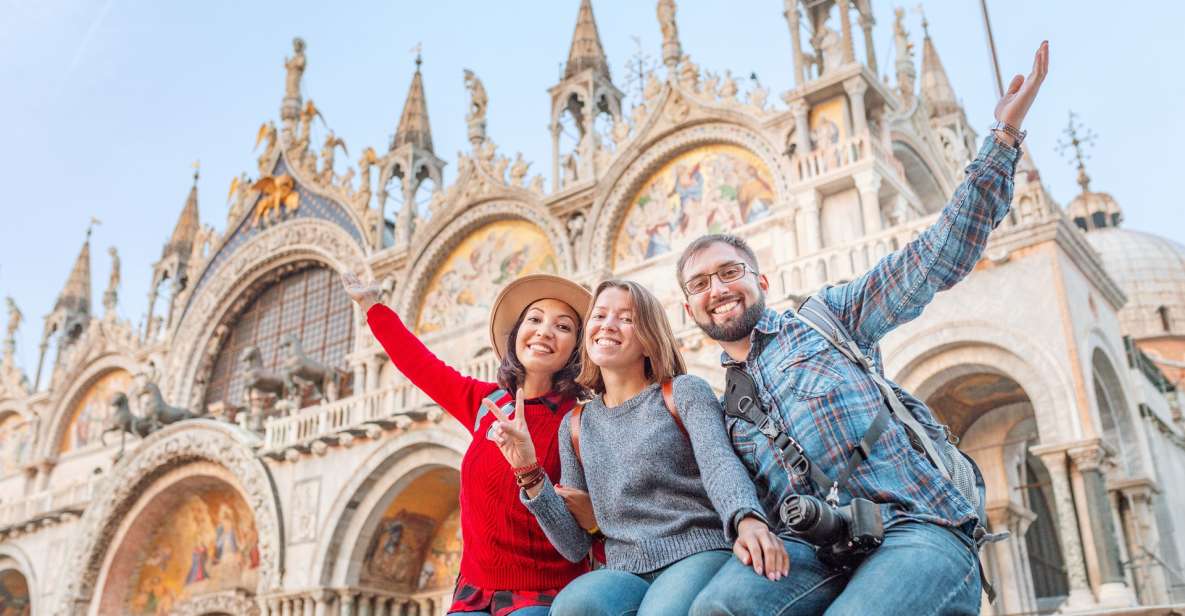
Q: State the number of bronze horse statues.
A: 4